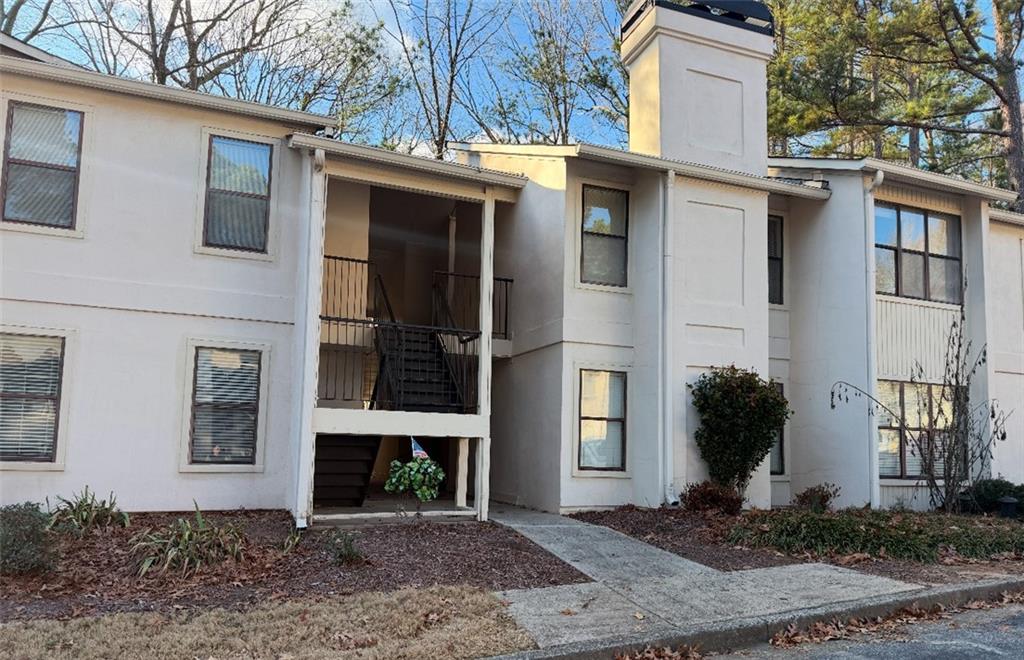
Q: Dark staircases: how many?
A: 2